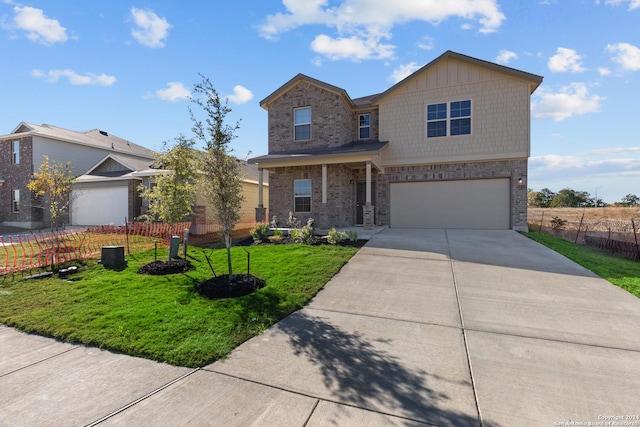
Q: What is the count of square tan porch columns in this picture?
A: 3